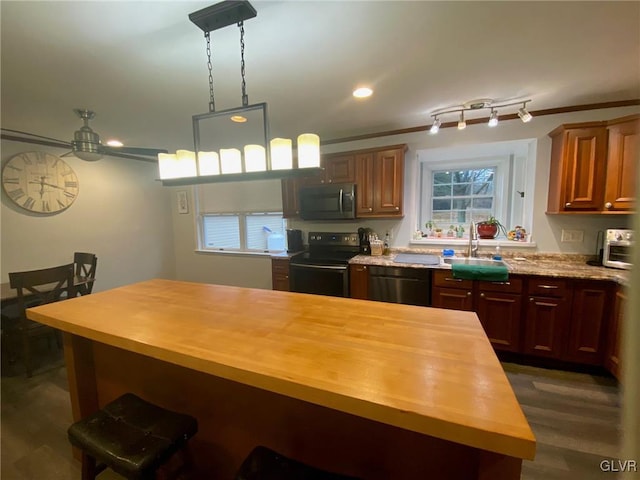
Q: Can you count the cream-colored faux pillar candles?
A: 7